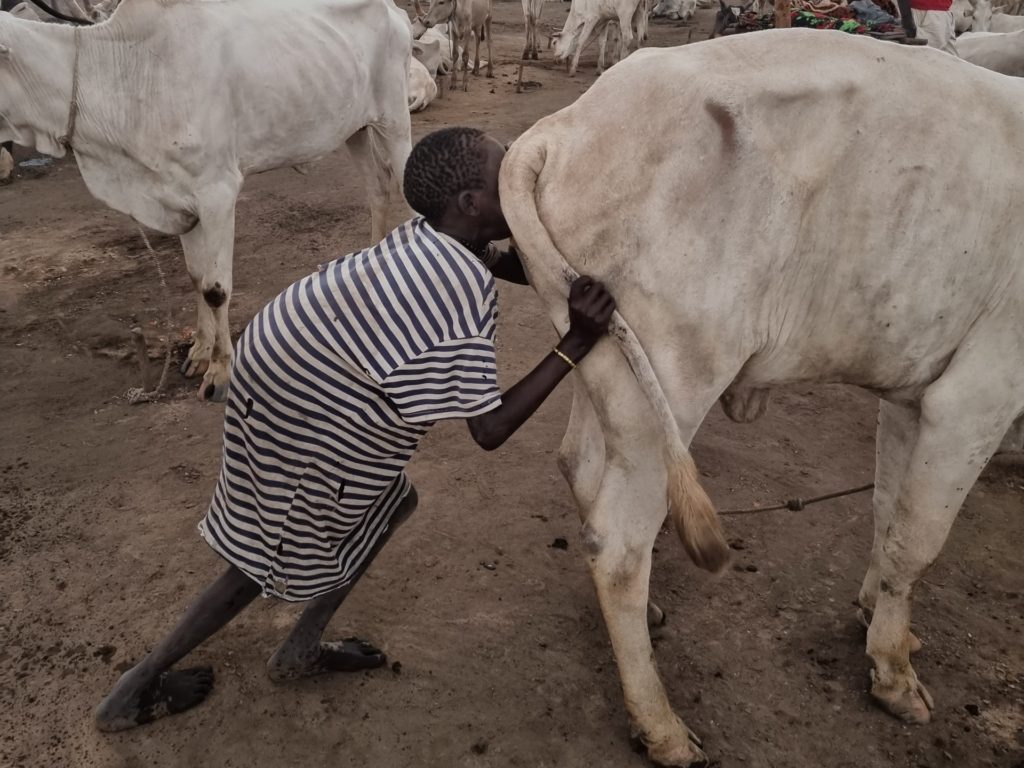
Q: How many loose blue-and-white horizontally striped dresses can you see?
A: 1